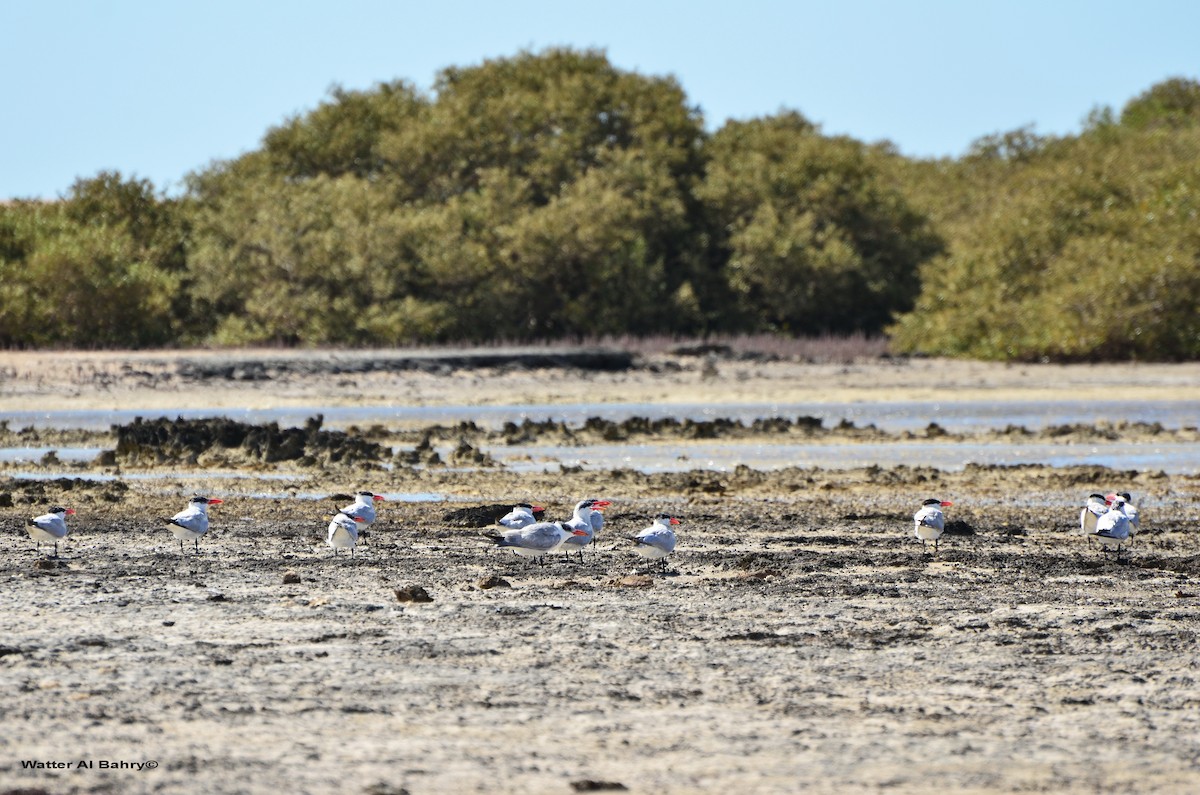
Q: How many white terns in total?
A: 13